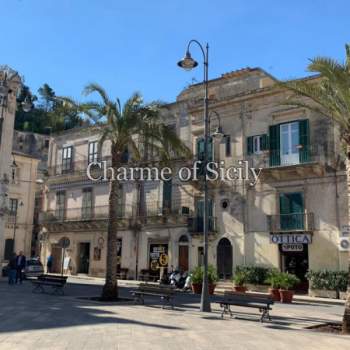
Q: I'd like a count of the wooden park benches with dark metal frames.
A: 3